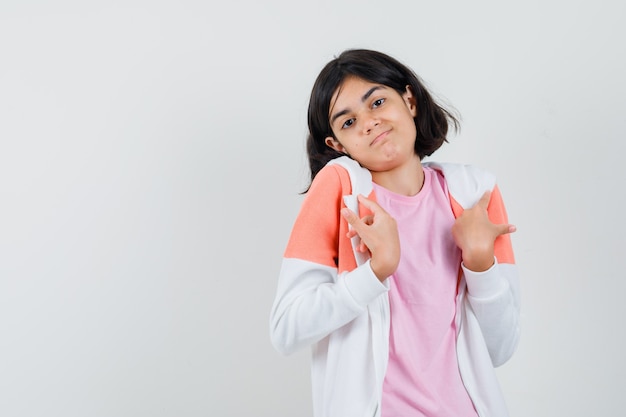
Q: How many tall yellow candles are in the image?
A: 0